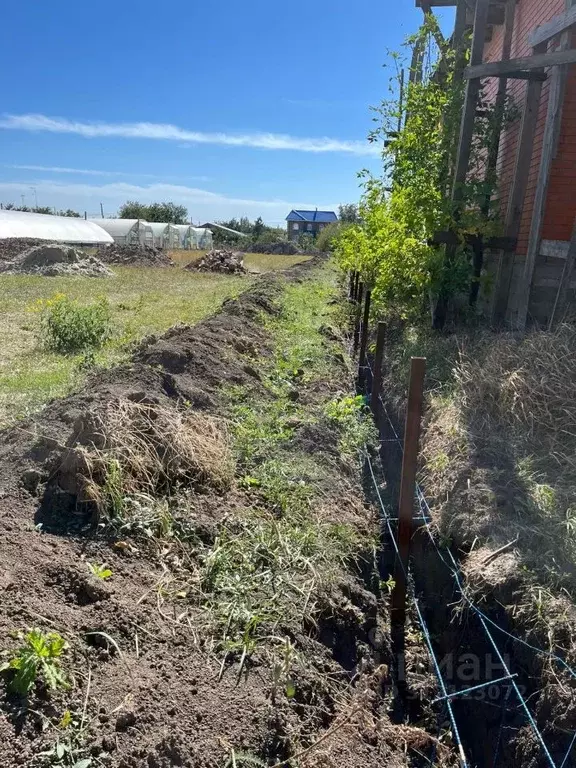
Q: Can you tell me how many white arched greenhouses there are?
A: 5